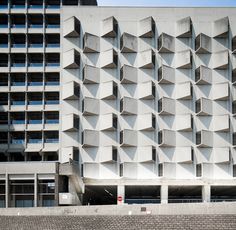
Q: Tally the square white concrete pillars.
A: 3